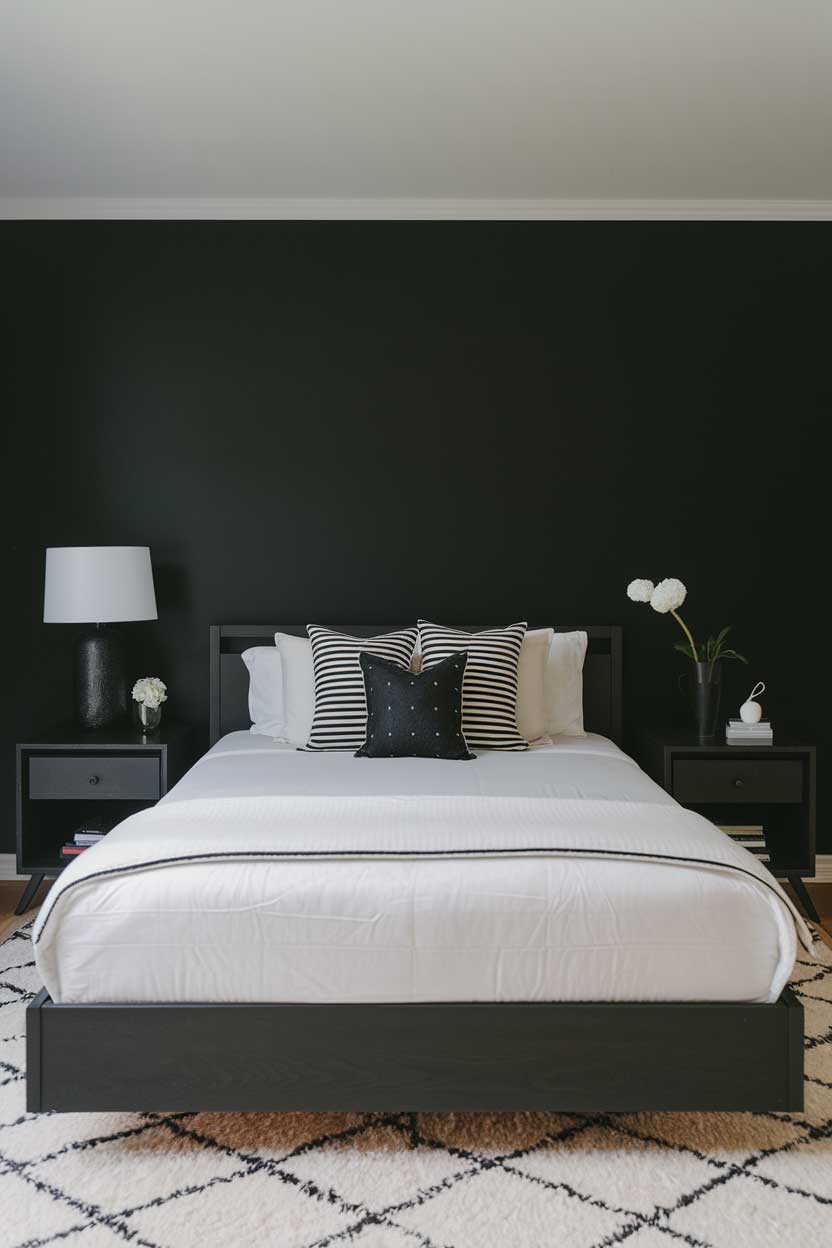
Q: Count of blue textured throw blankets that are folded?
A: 0